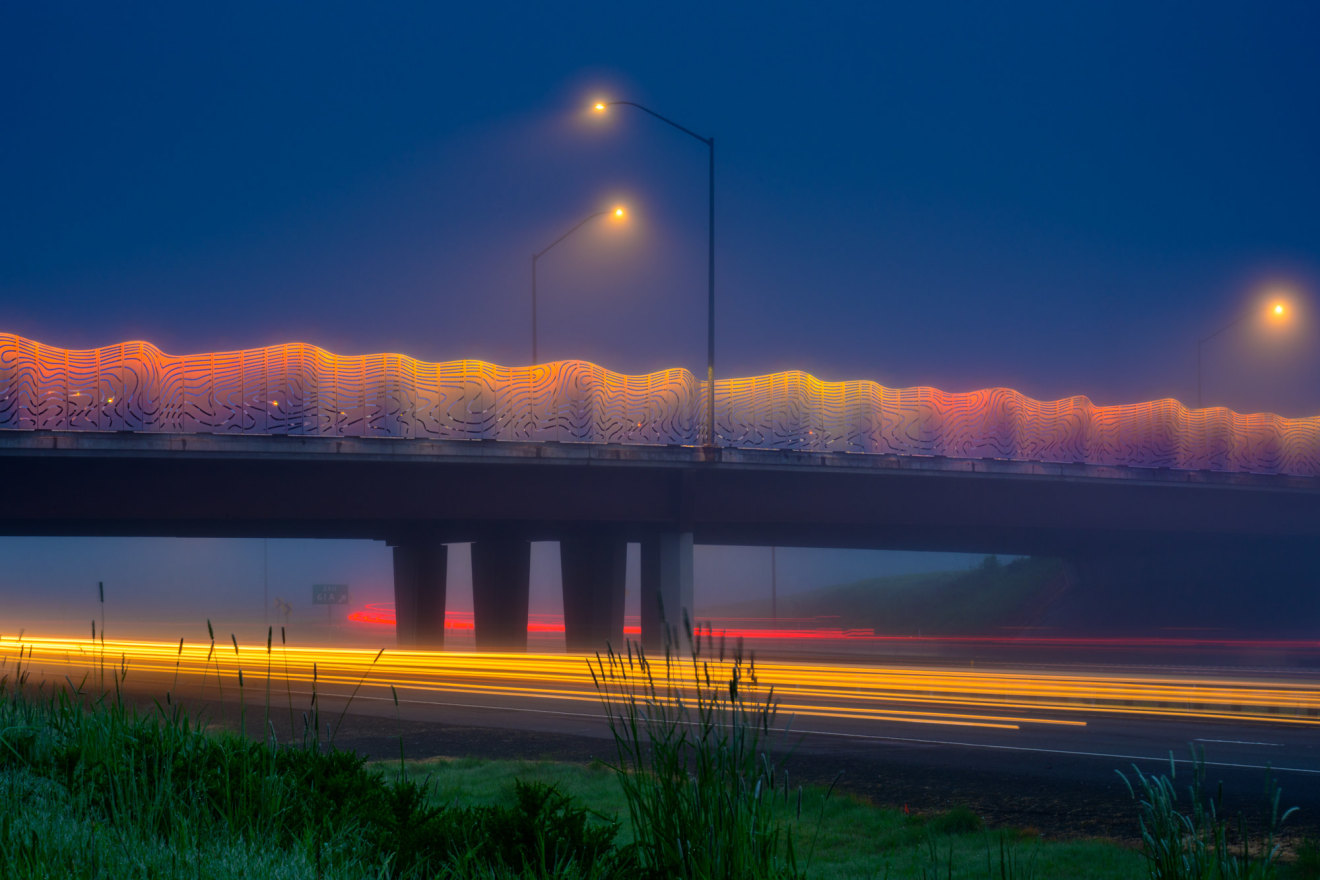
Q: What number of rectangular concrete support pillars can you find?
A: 4